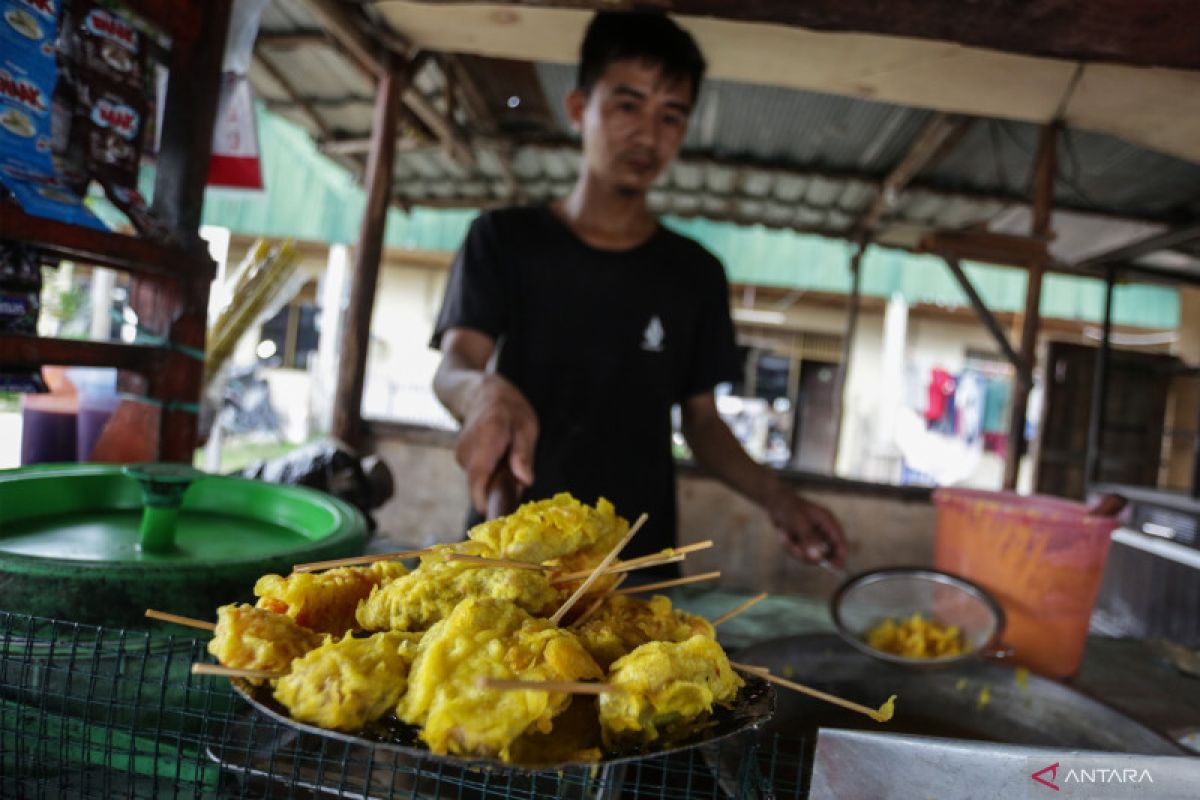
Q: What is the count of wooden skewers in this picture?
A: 13